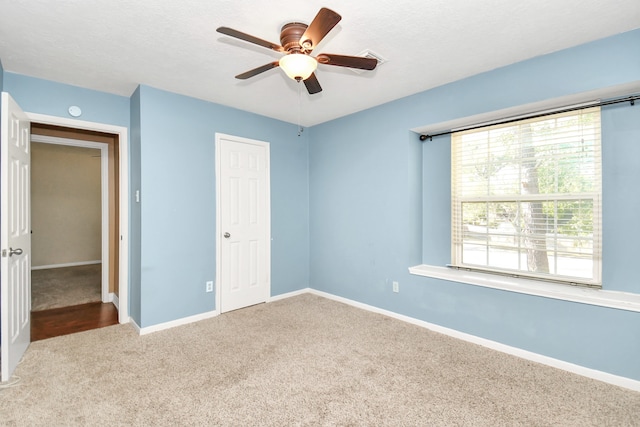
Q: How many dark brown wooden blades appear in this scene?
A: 5